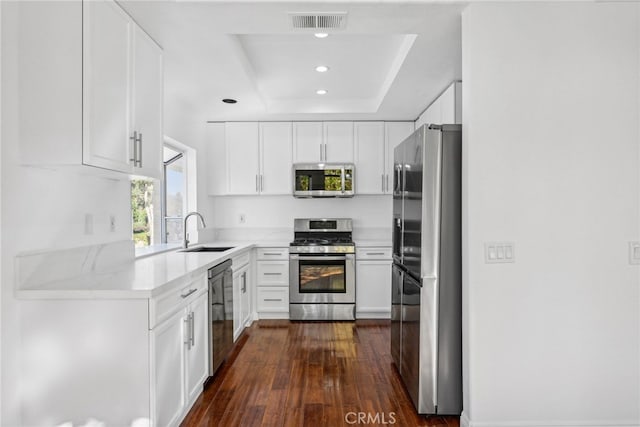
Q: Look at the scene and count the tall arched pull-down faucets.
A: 1